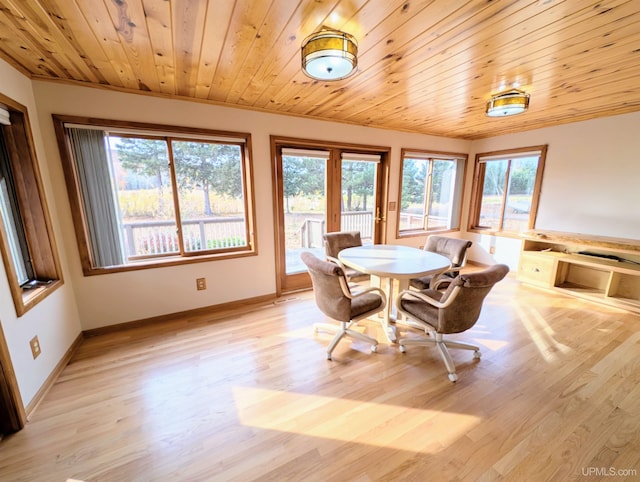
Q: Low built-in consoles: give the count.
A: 1